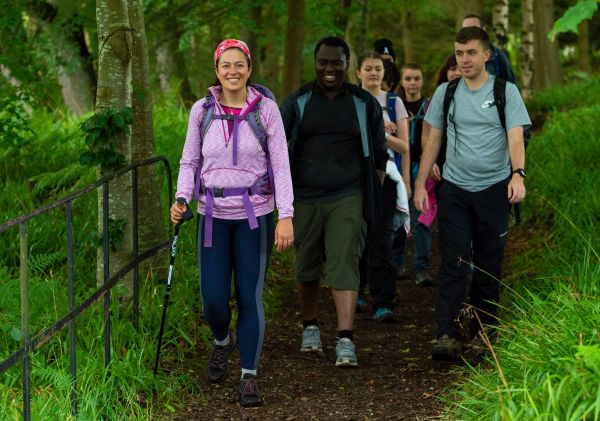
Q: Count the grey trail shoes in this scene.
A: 2